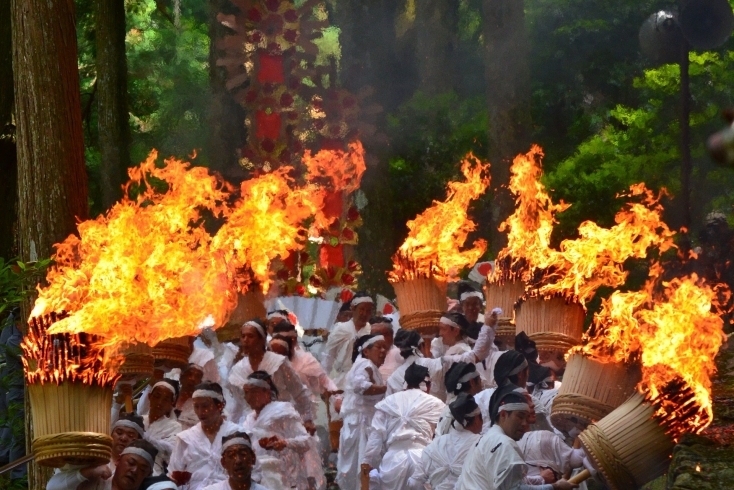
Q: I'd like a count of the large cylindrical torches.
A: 9